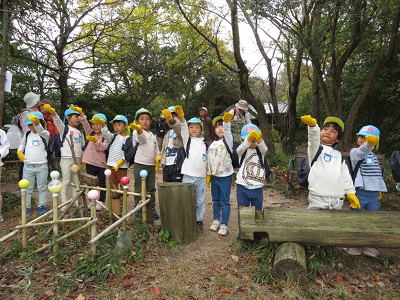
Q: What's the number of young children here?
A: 11